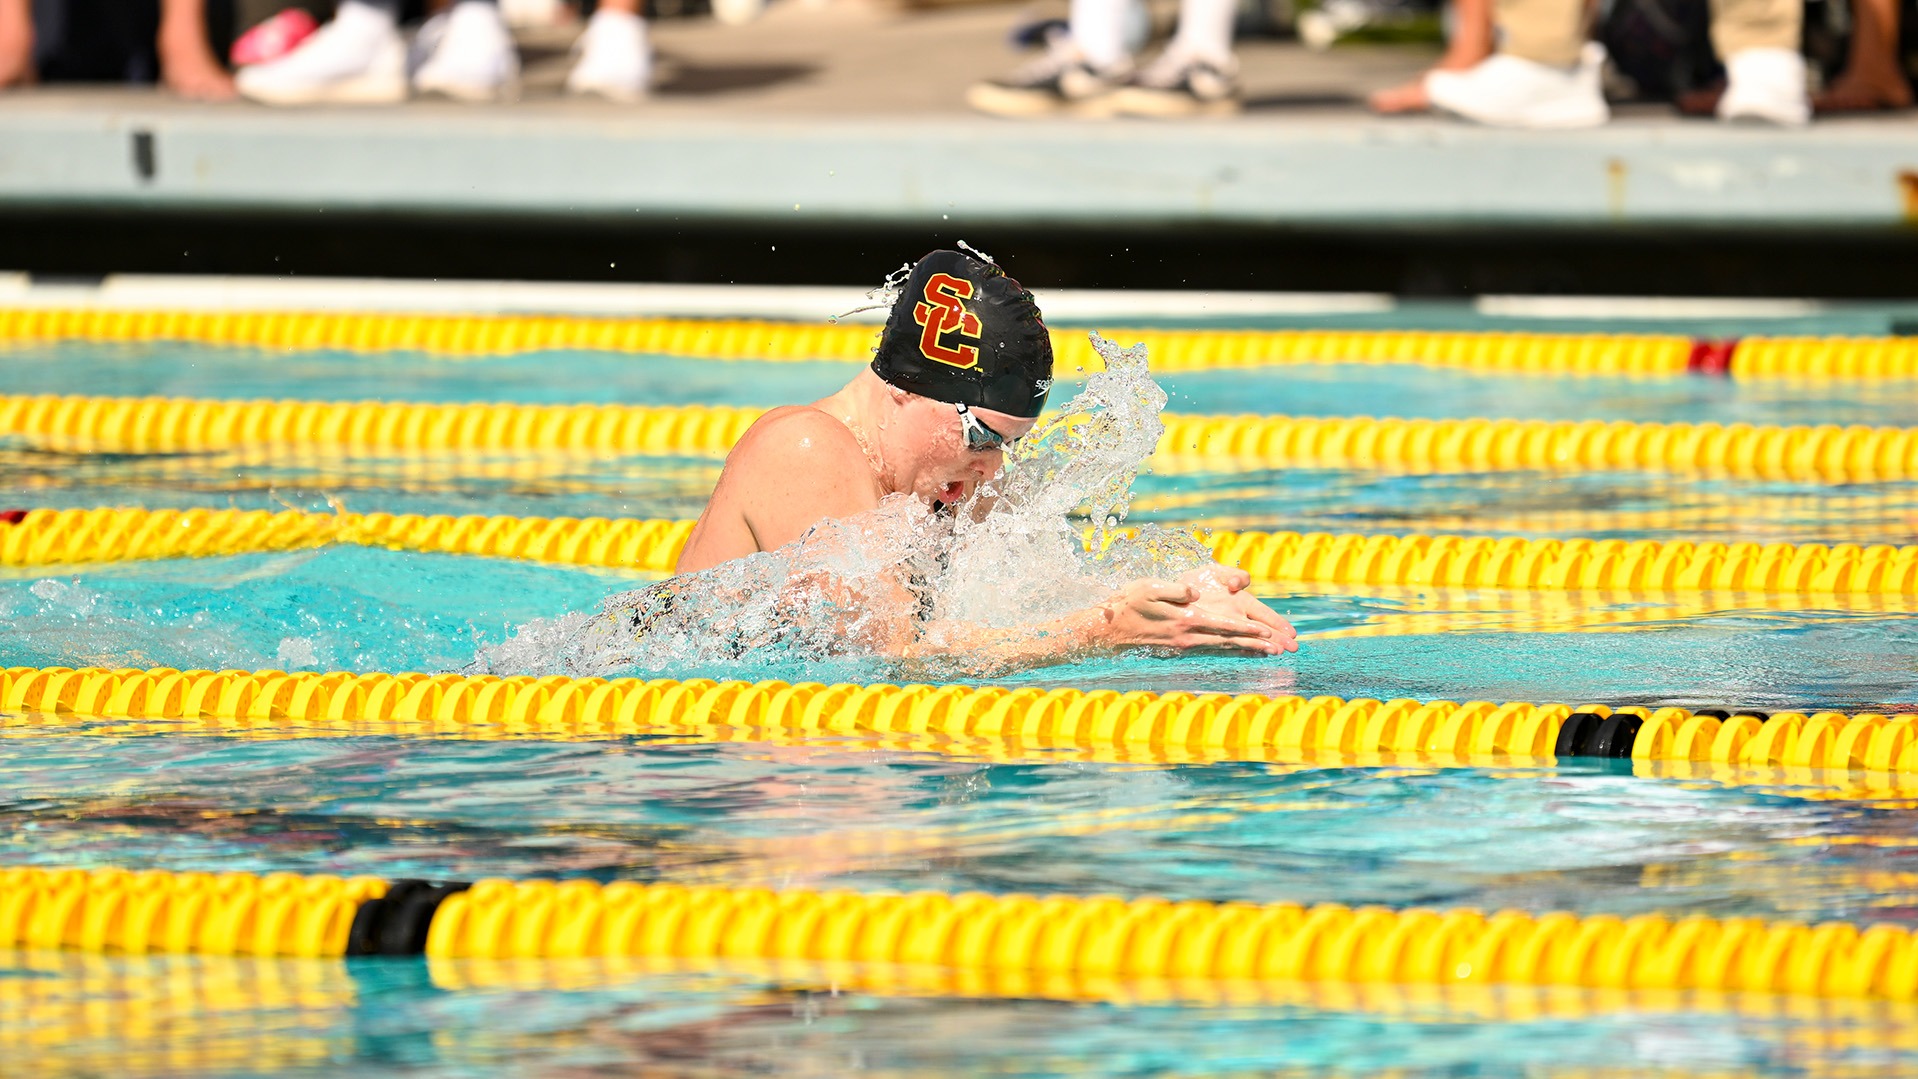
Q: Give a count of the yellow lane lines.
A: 5